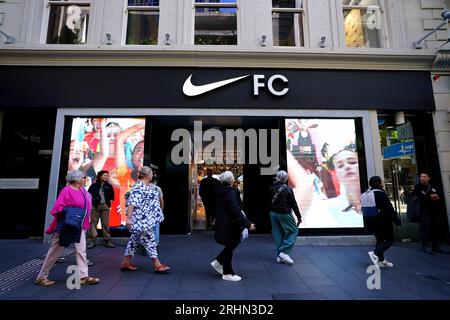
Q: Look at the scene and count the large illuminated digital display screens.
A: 2